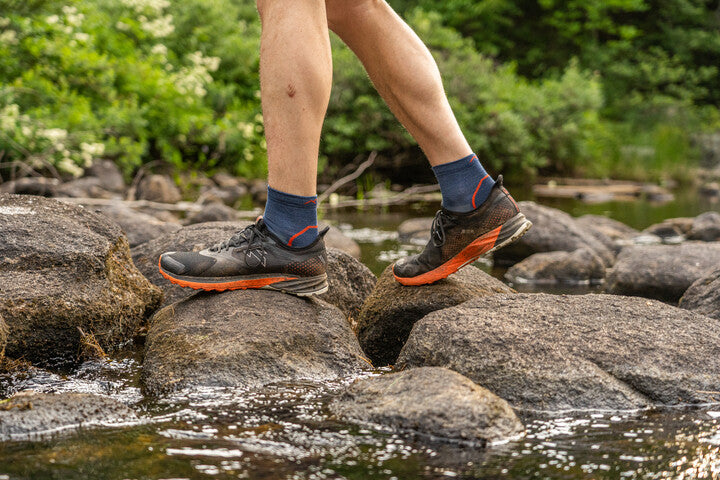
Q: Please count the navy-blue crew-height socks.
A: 2